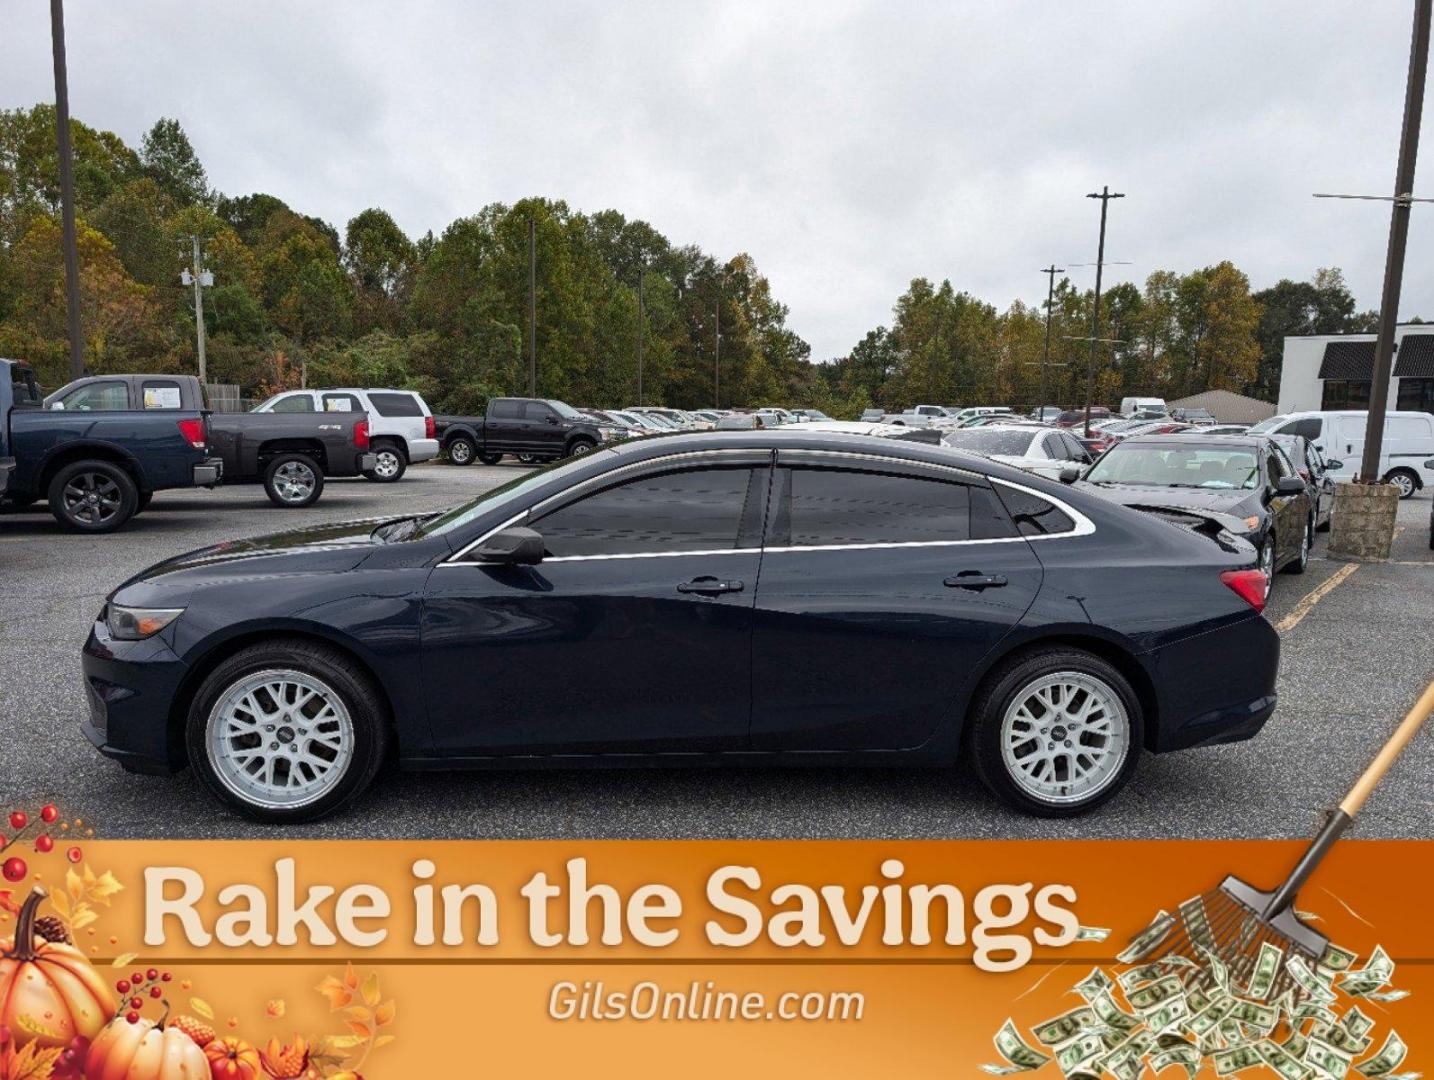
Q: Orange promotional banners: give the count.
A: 1